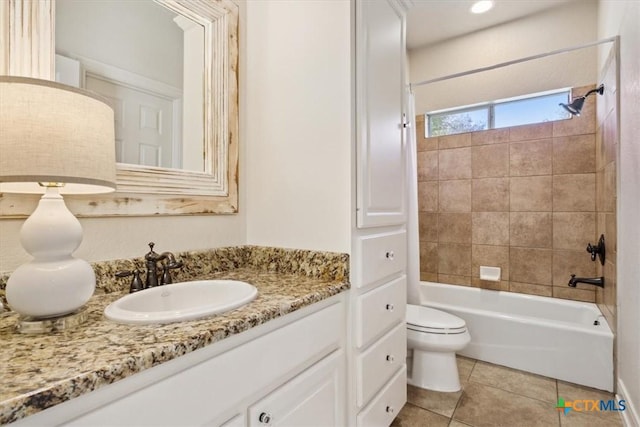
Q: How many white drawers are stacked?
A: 4